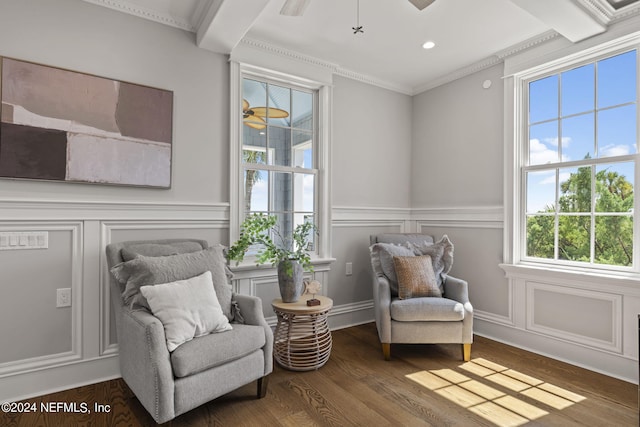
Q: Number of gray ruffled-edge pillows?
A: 2